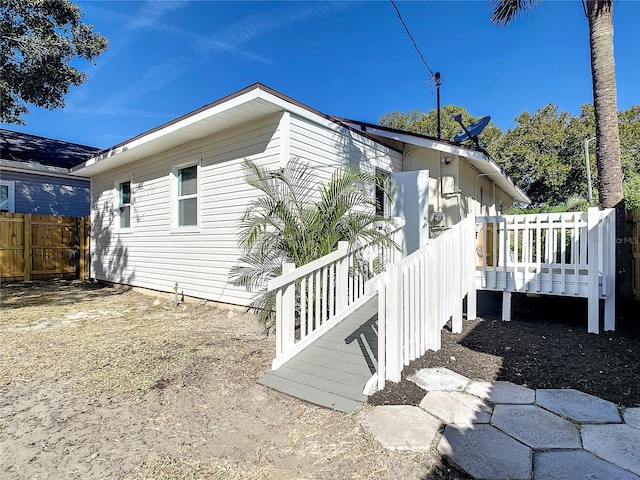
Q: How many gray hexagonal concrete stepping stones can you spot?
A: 10